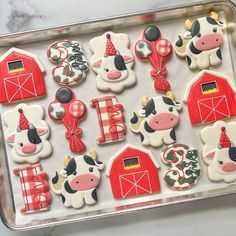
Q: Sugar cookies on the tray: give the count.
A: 15